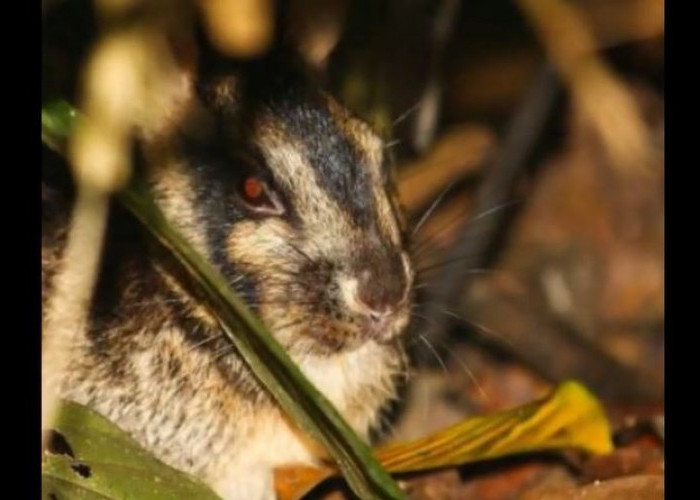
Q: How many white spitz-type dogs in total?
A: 0